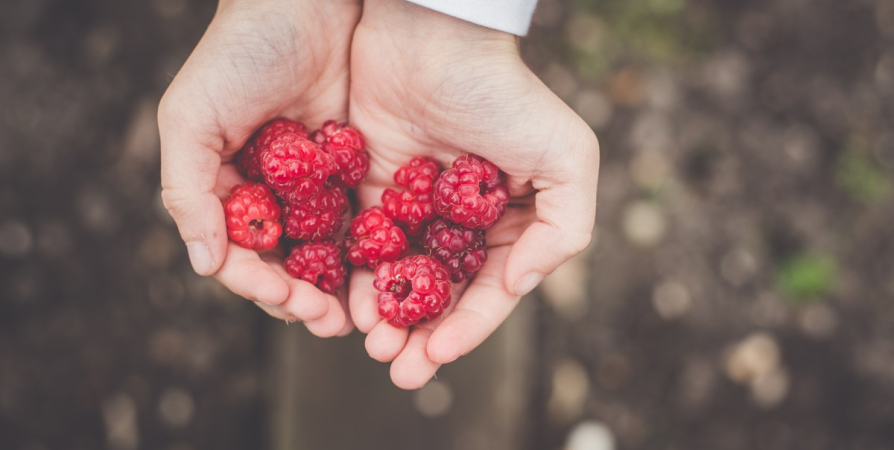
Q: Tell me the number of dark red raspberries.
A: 1